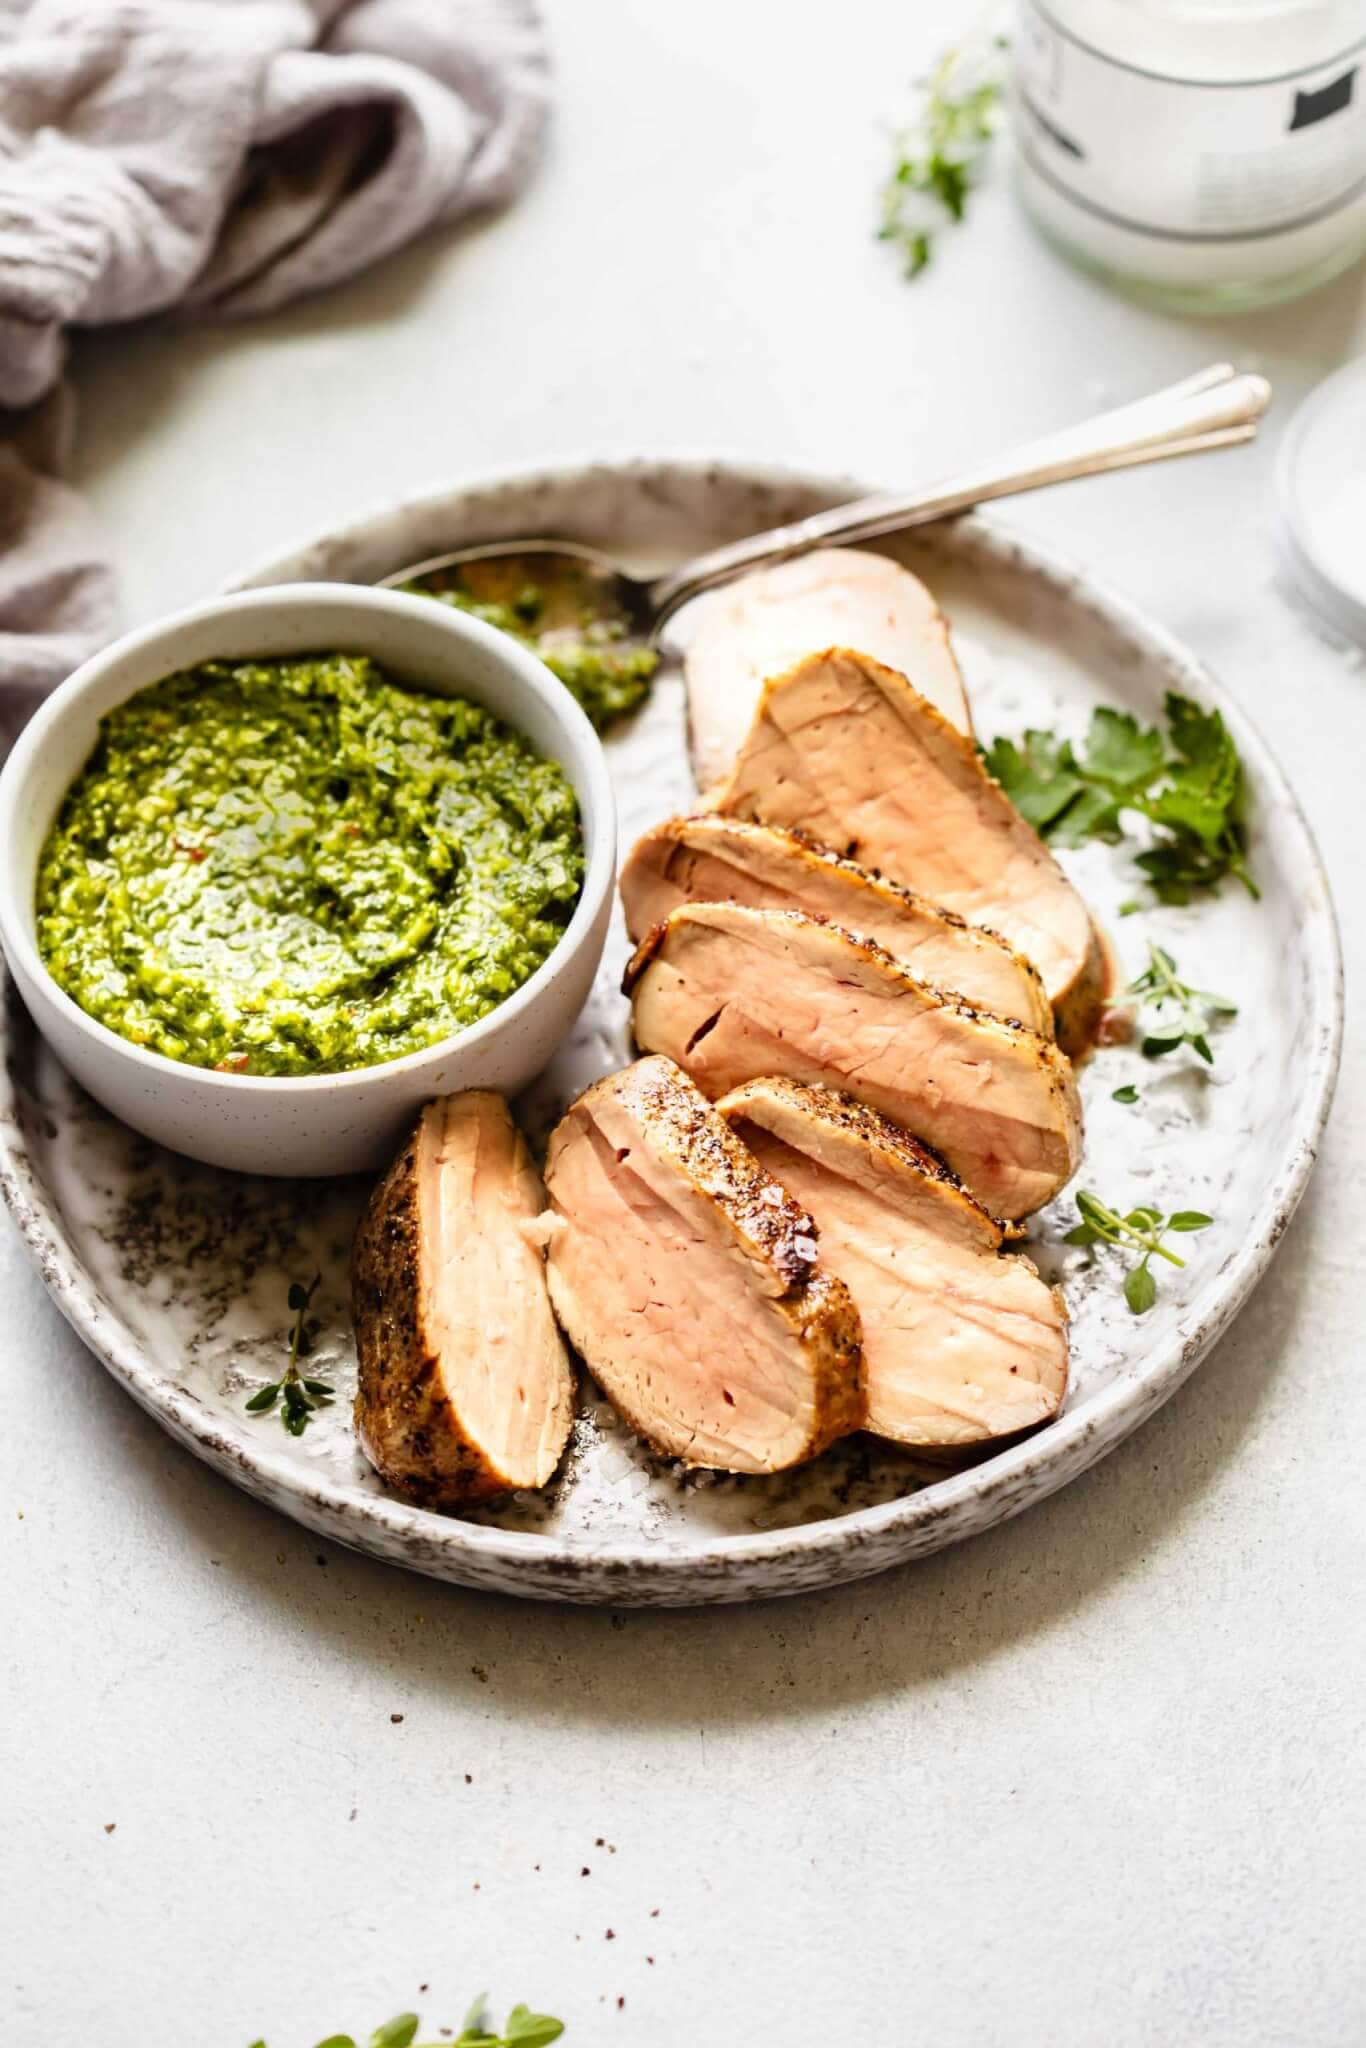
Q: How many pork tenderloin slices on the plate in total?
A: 7